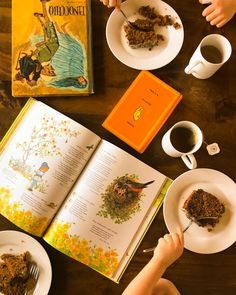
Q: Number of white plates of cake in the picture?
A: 3